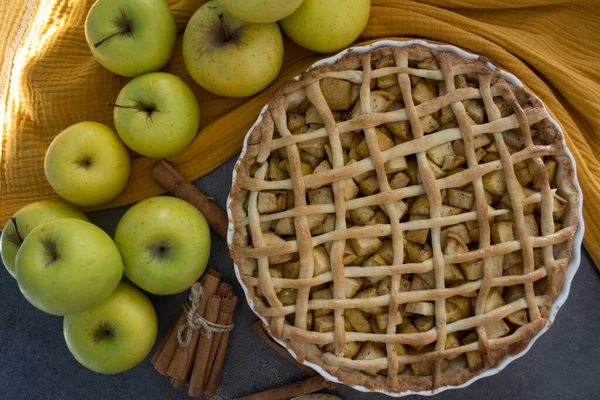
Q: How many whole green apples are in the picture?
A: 10